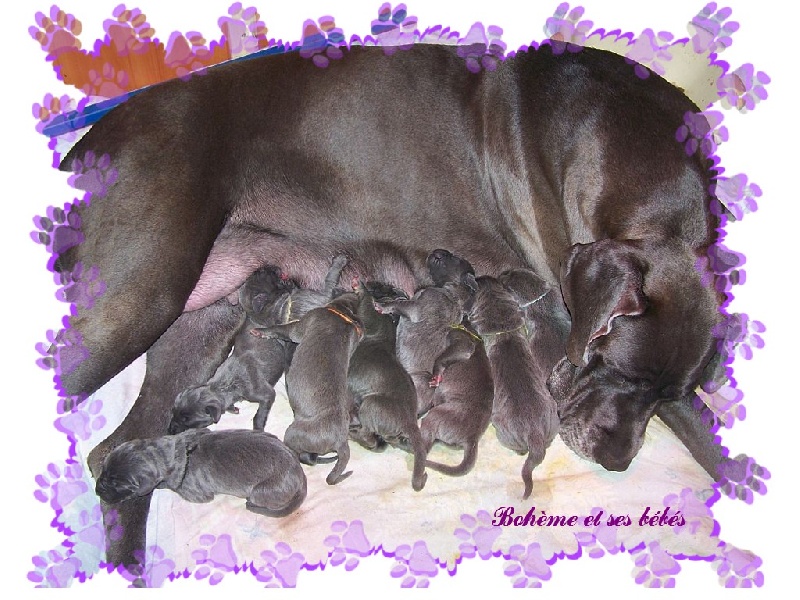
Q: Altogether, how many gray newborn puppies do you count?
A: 9